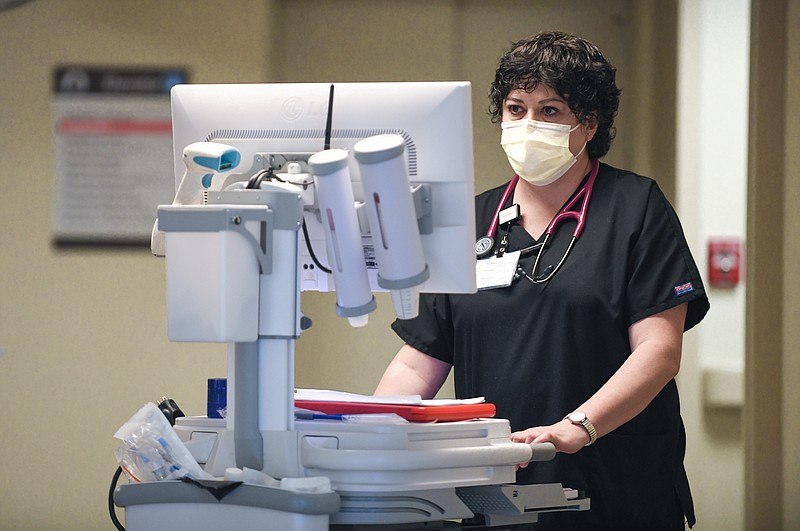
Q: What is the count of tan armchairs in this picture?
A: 0